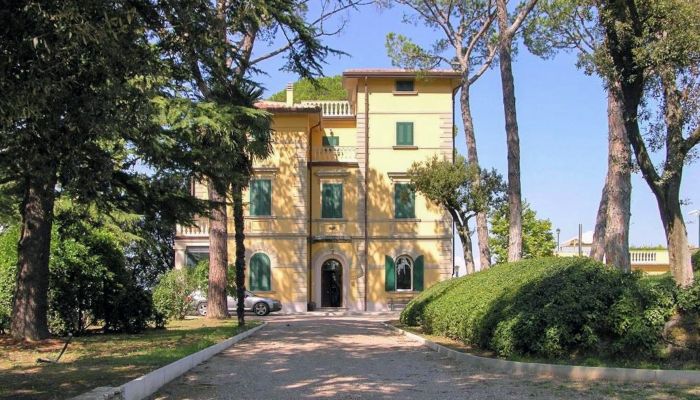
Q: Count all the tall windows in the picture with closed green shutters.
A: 4